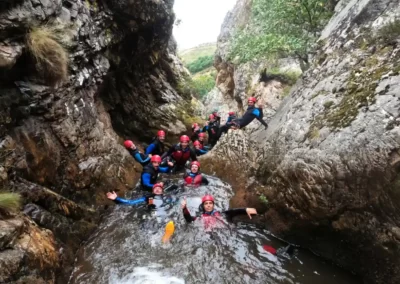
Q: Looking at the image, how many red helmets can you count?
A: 14